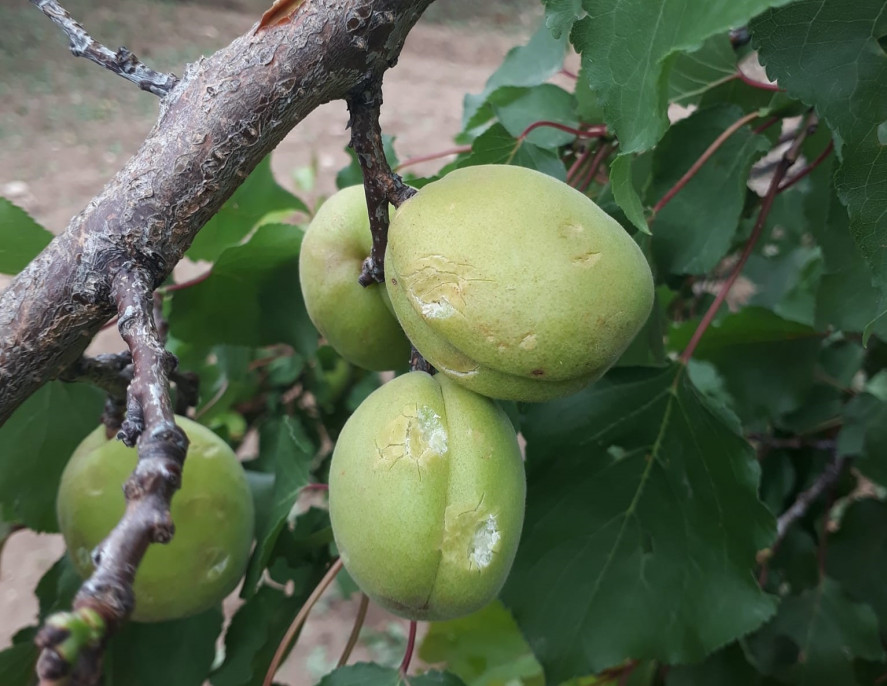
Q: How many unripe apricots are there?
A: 4